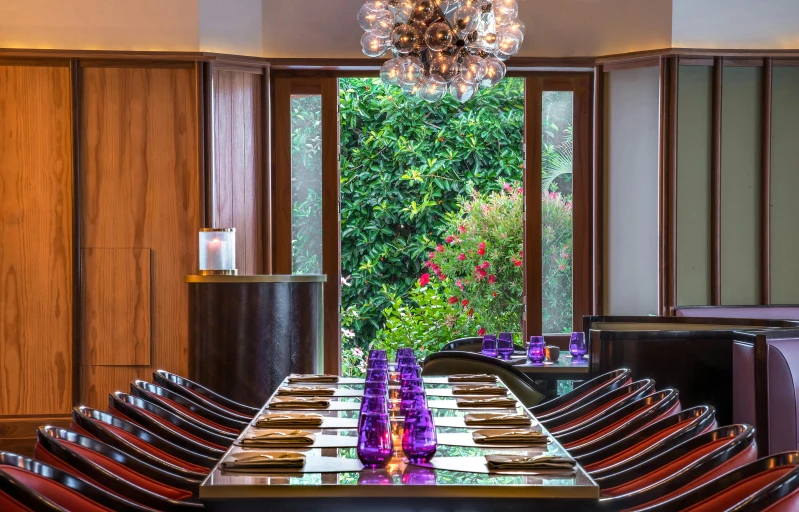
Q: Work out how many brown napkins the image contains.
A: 12